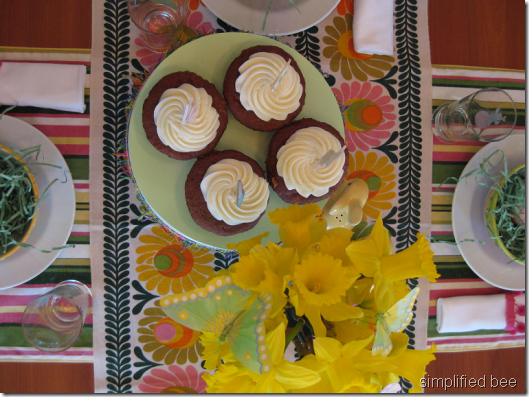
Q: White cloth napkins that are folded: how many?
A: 3